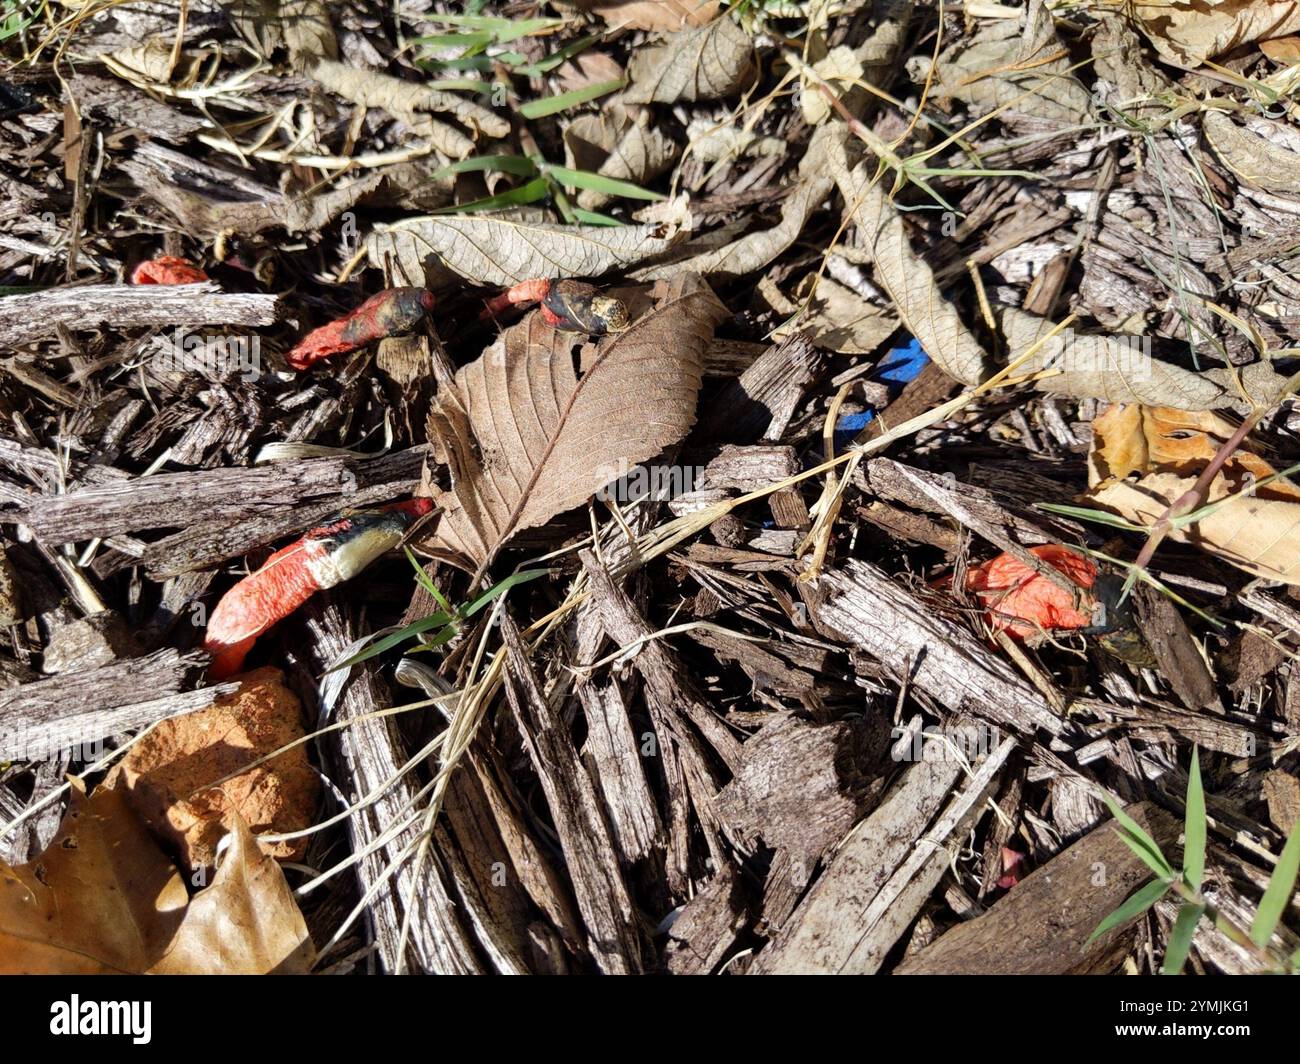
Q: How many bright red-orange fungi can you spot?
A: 5